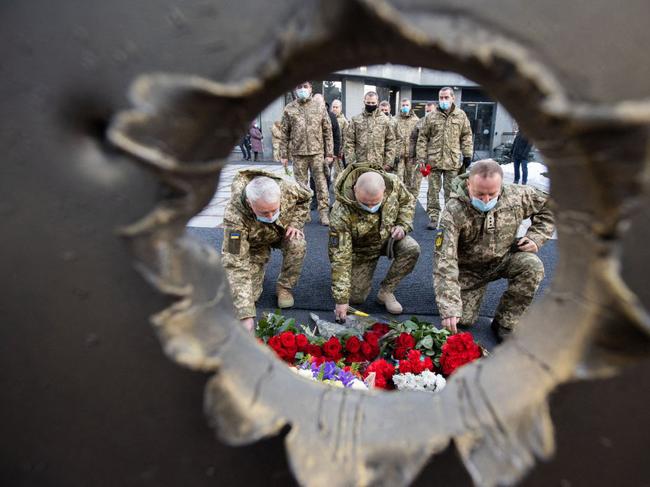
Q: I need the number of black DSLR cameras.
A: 0